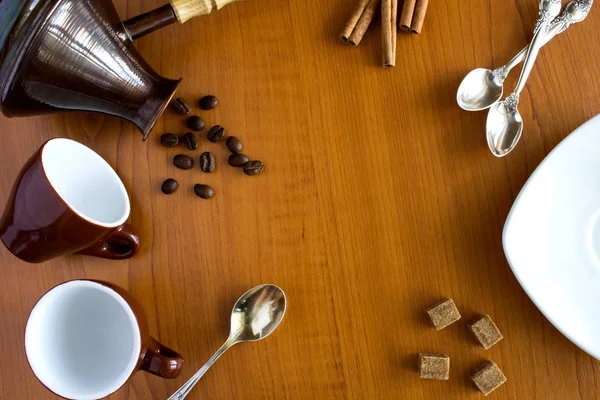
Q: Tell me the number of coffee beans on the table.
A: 13